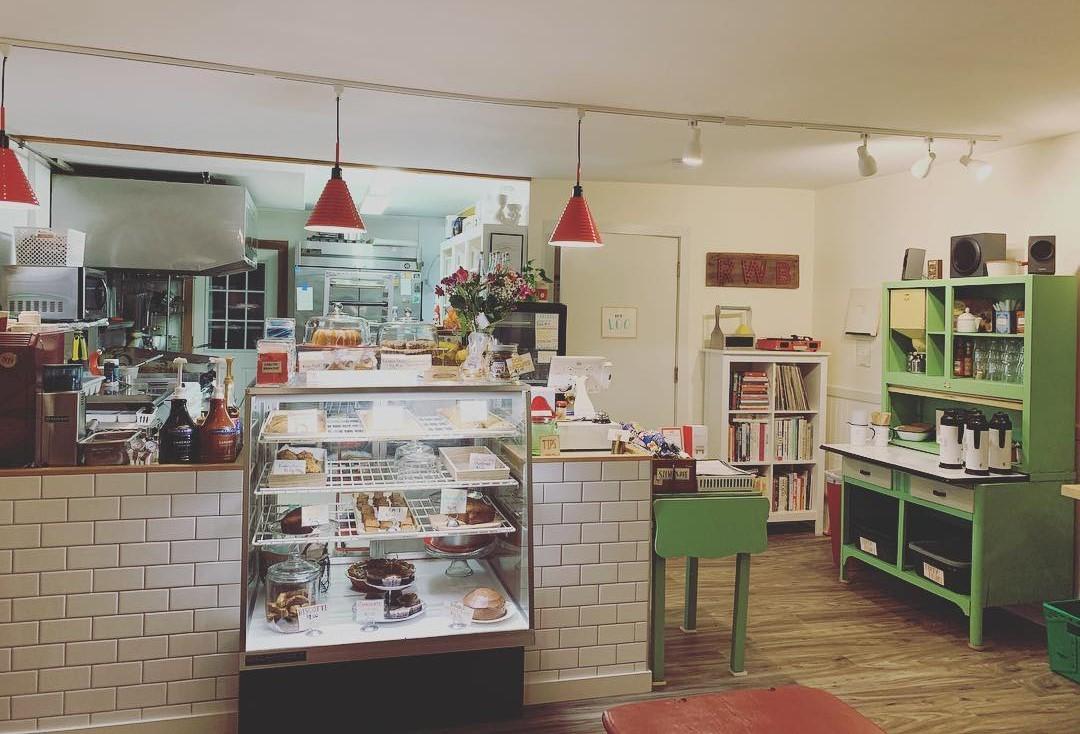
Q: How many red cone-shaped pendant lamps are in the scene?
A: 3